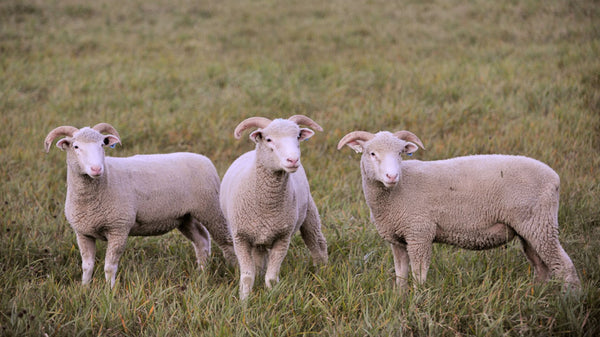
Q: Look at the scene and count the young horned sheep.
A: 3